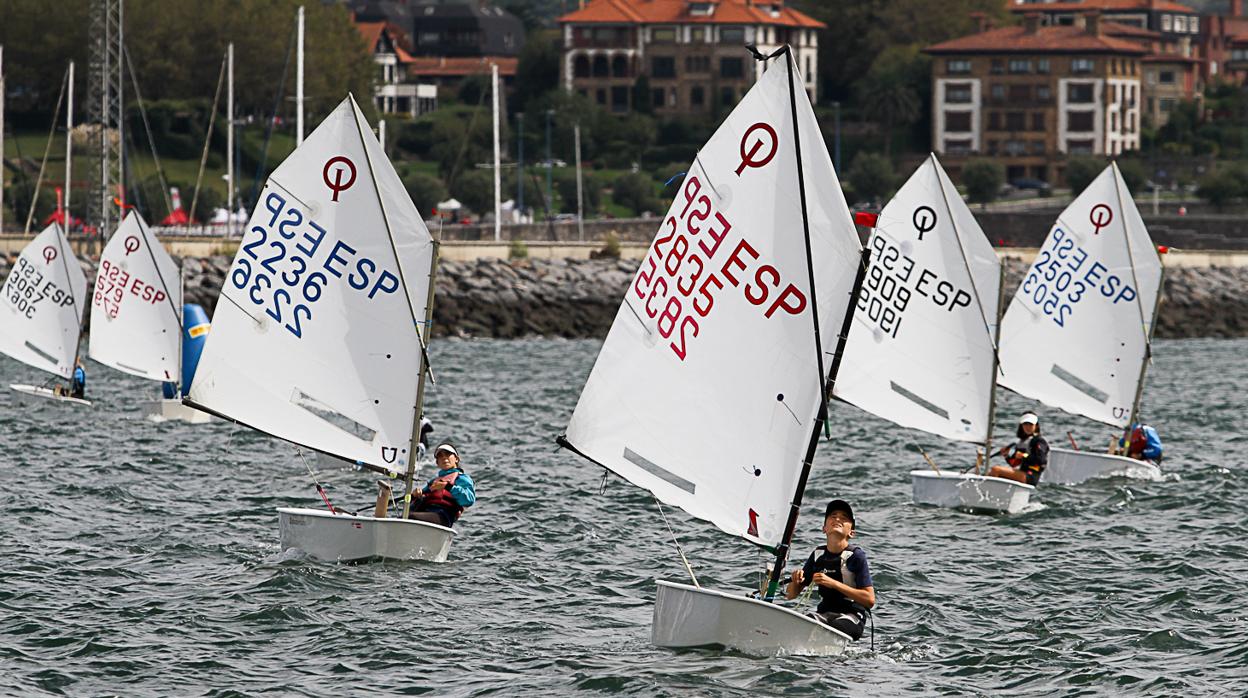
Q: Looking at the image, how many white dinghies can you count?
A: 6